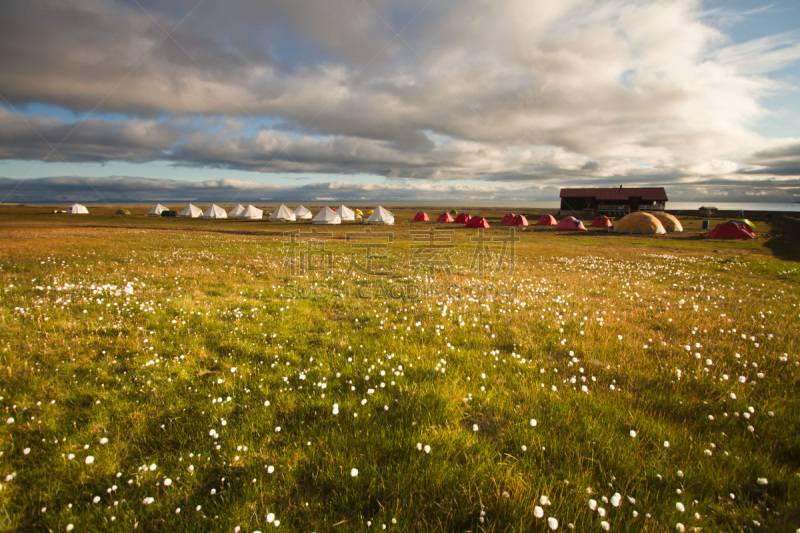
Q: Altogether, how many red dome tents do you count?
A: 10